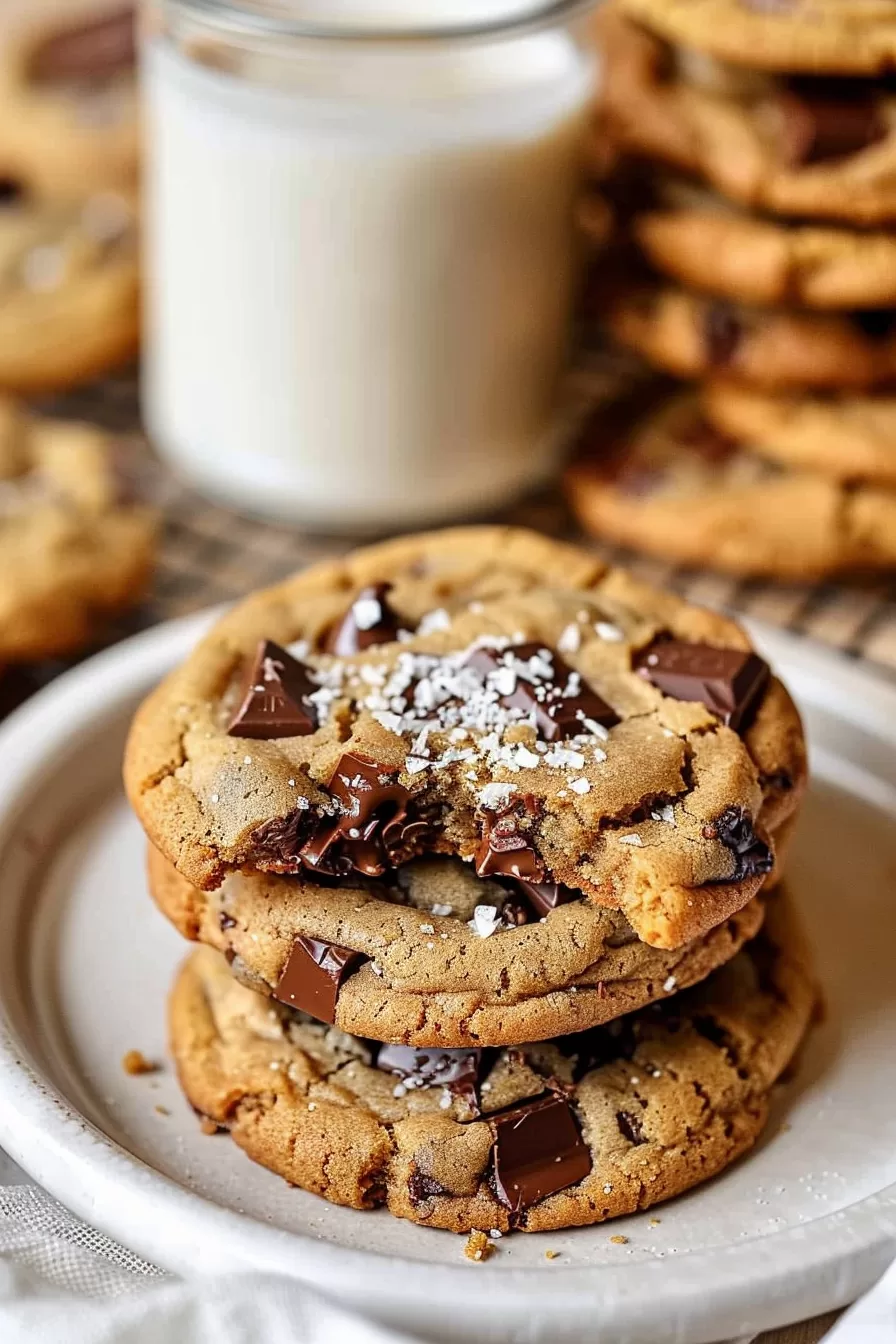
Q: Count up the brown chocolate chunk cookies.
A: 12